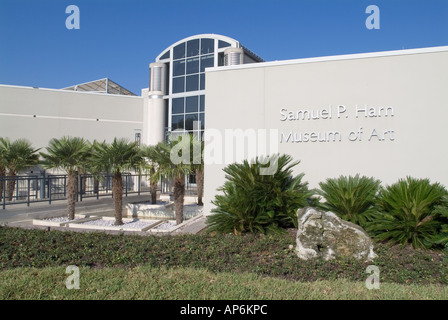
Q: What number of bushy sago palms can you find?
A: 3